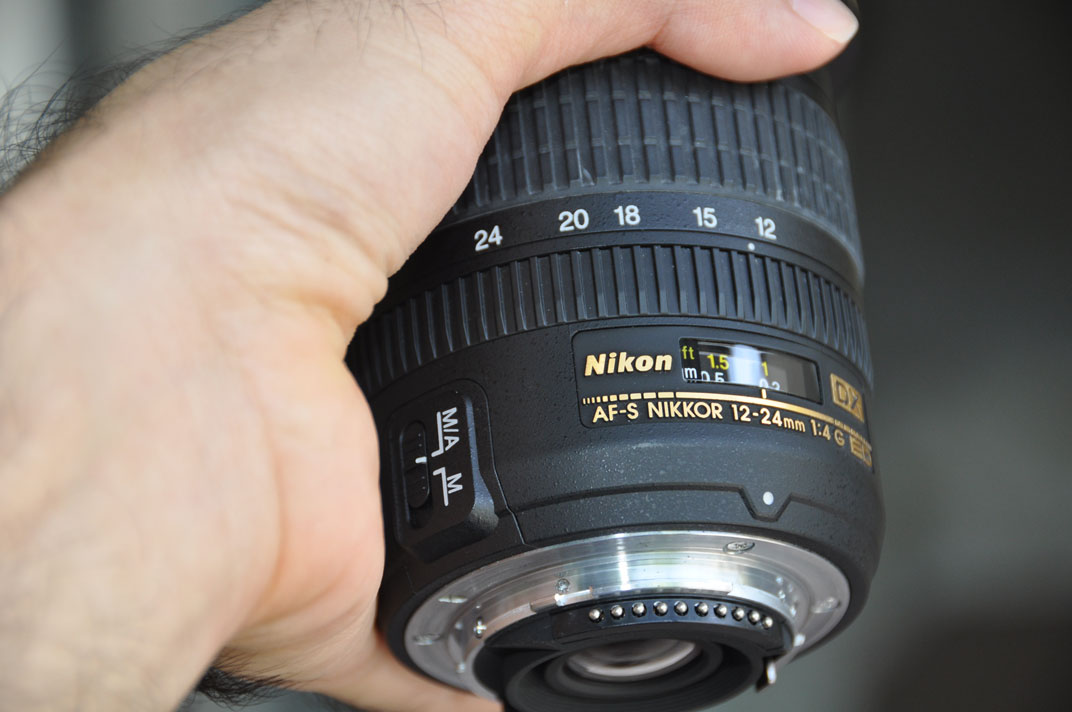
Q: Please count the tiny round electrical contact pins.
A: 10